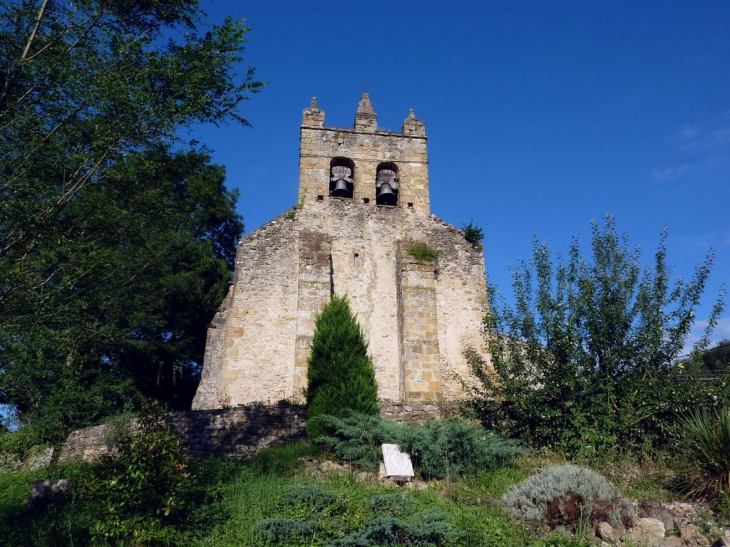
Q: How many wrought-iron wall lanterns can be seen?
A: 0